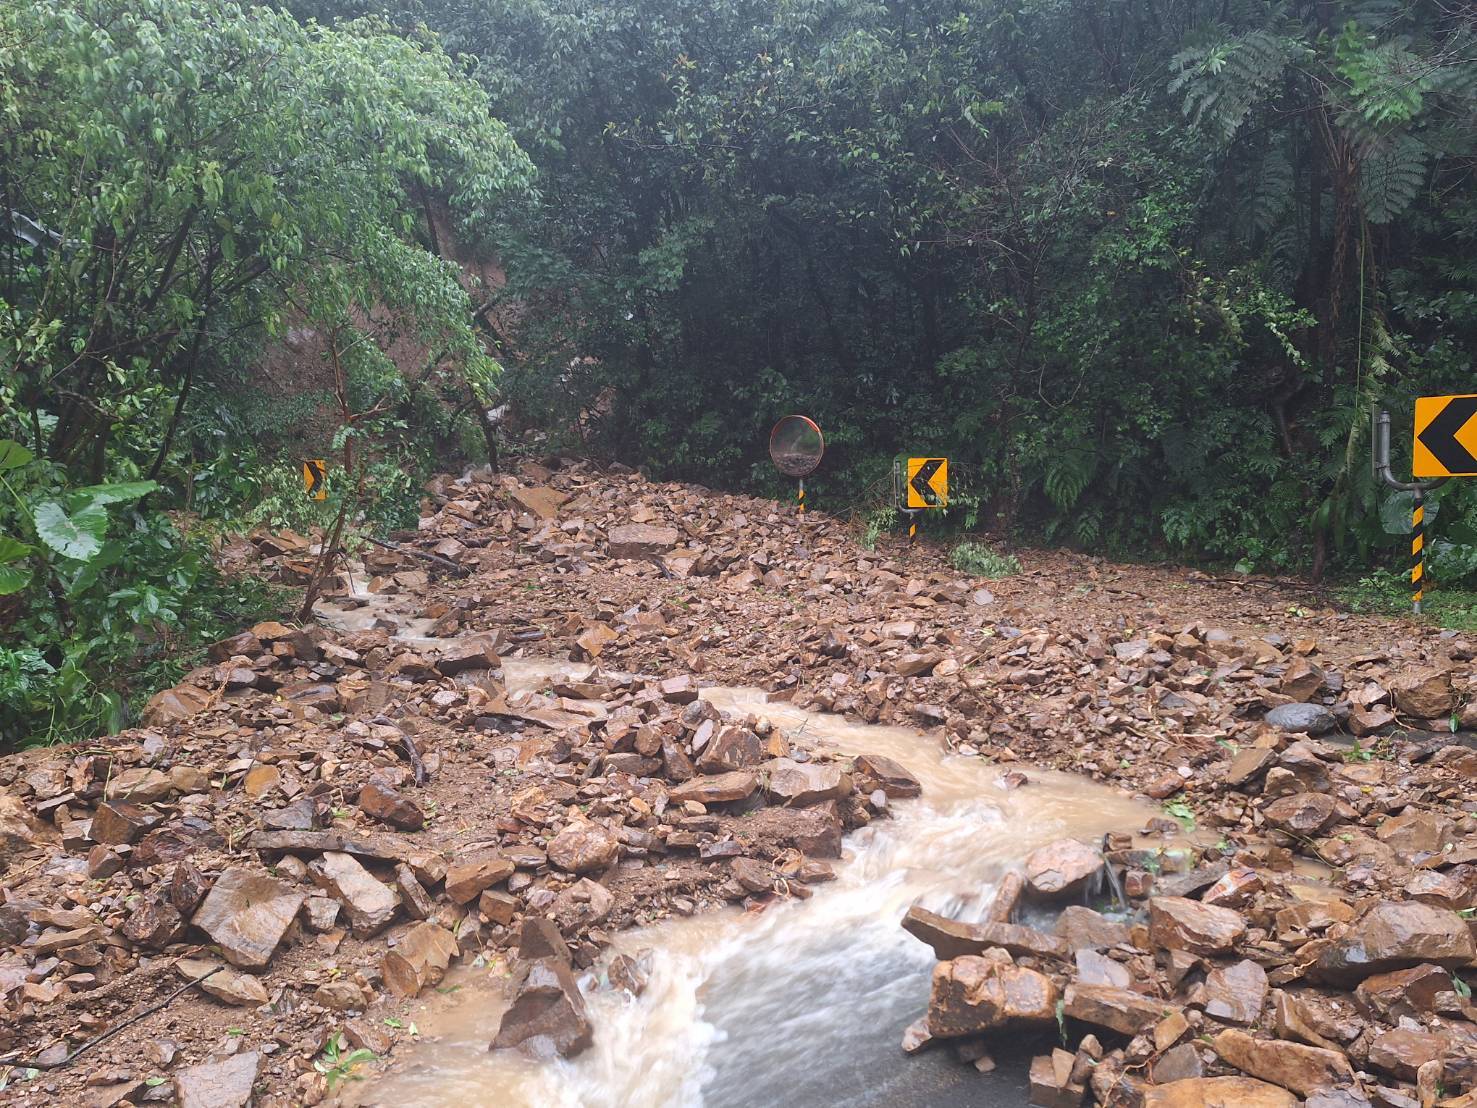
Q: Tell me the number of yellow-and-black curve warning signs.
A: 3